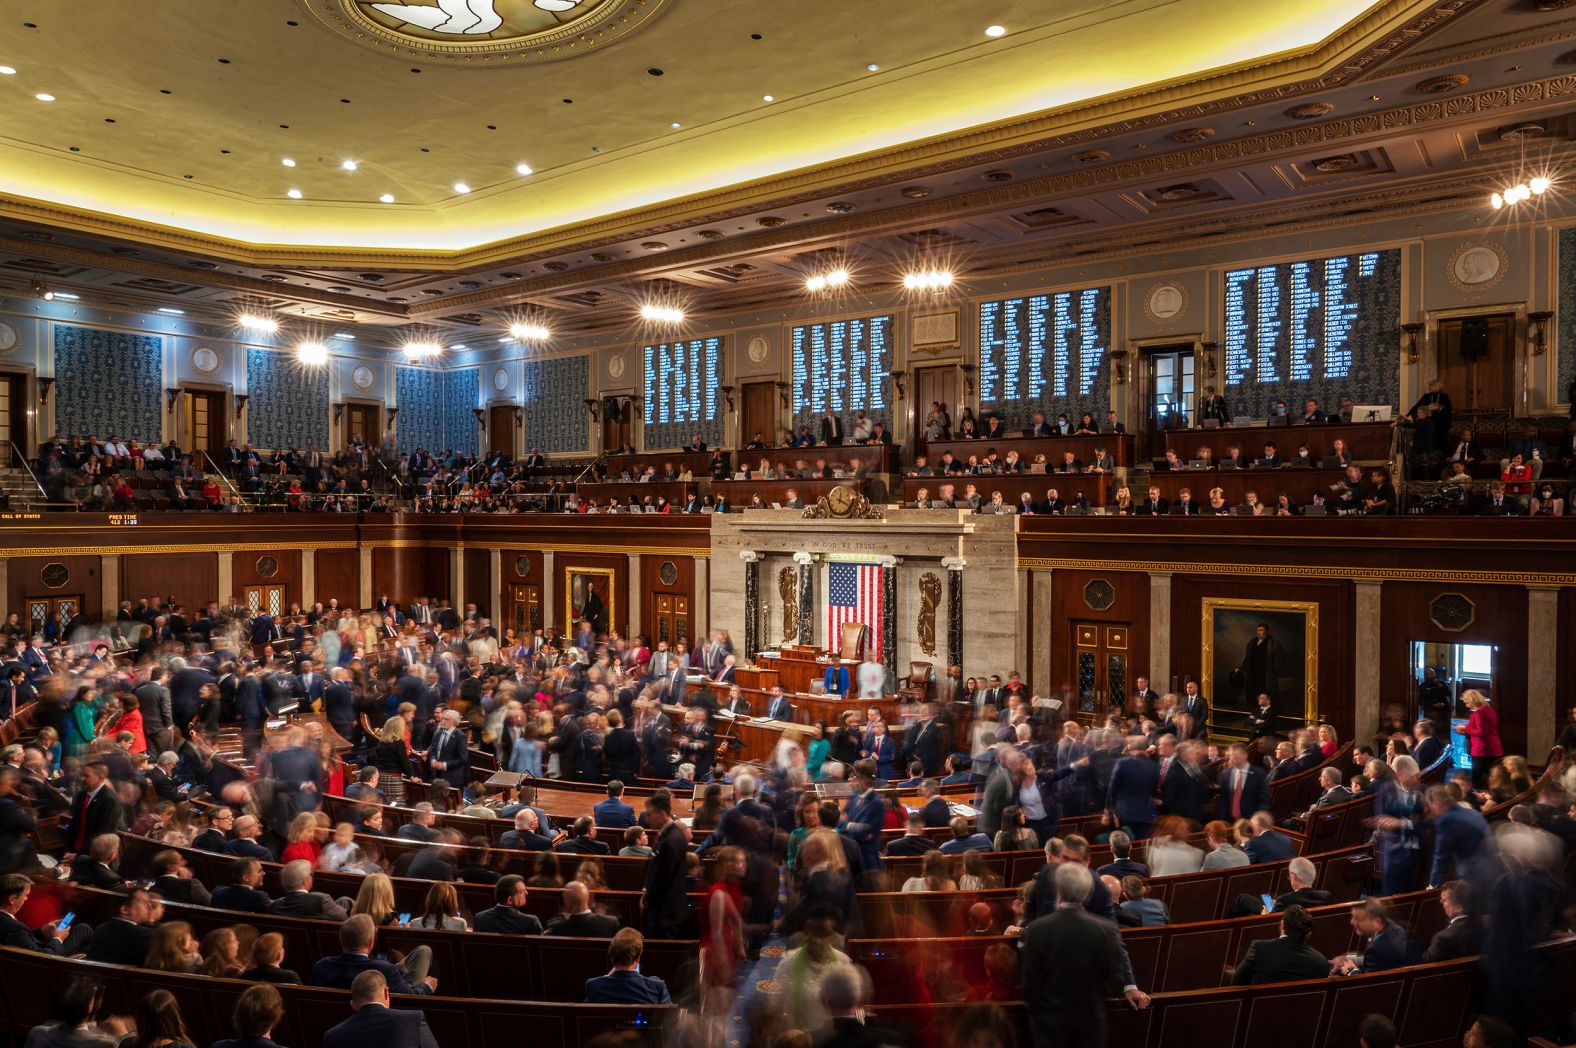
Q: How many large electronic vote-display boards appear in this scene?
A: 4